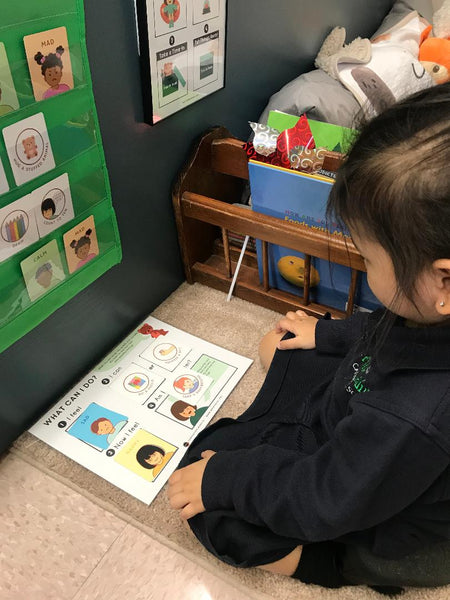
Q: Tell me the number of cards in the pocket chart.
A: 8